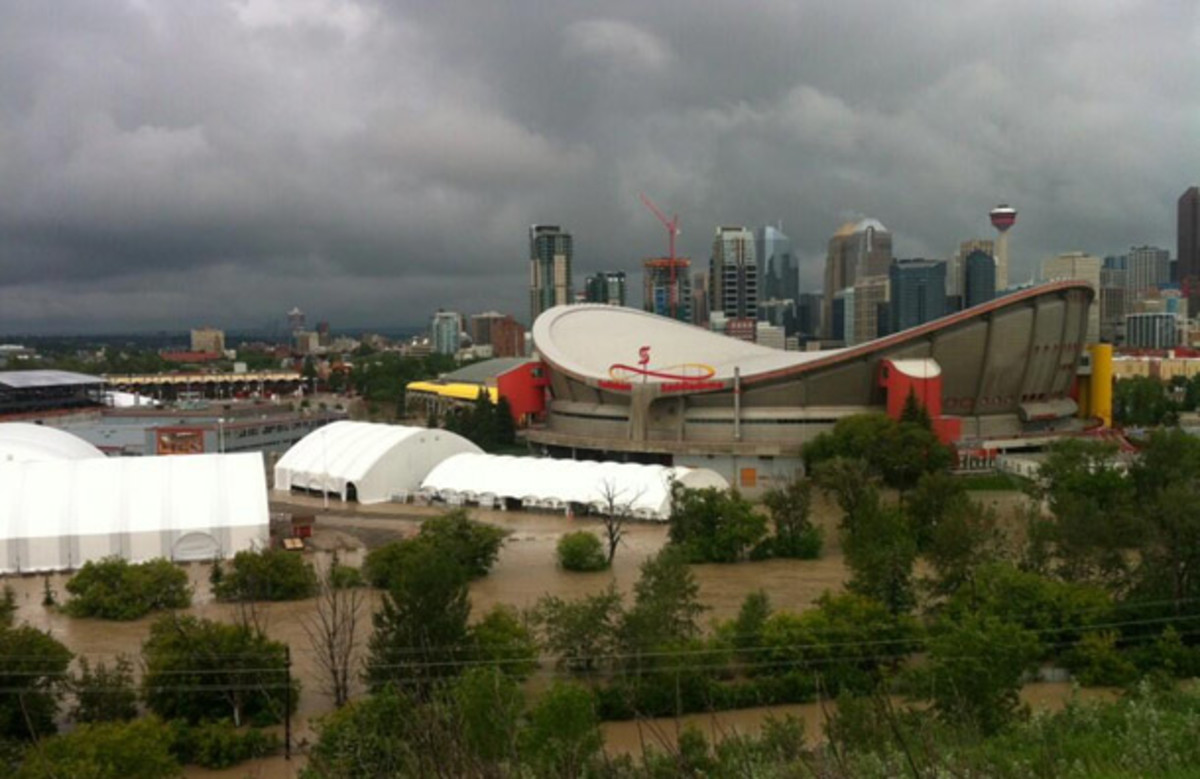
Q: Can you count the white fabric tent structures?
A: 4